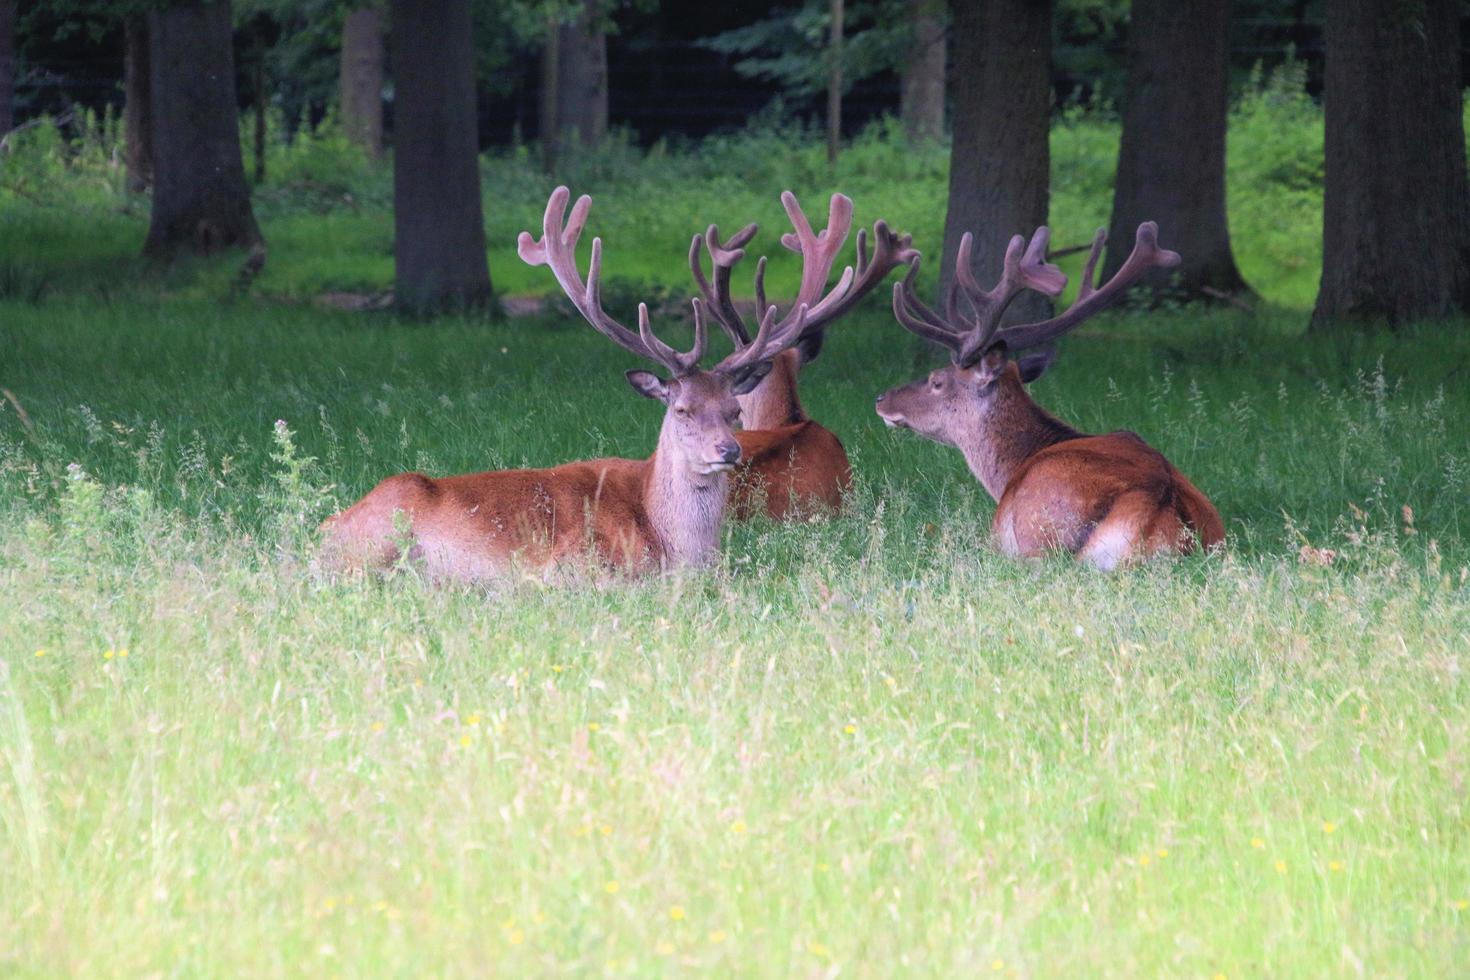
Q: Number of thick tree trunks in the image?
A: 5